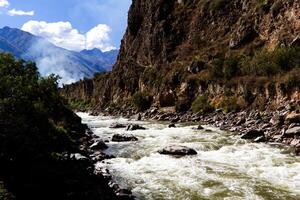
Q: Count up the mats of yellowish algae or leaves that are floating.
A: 0